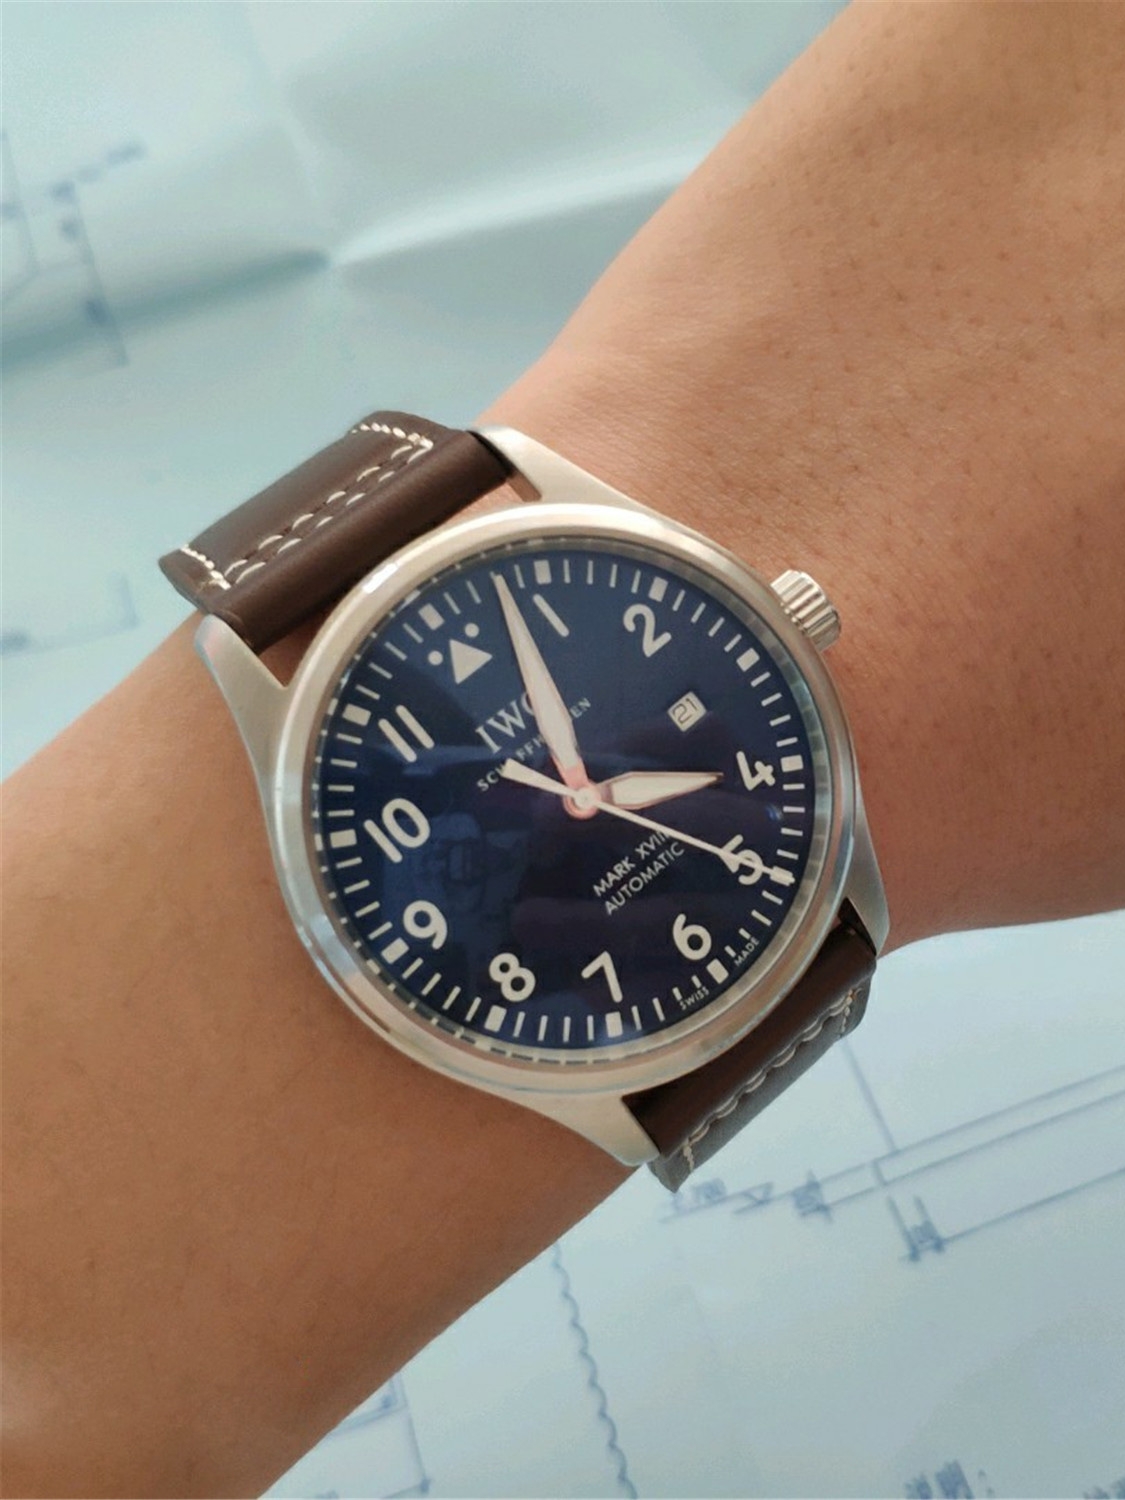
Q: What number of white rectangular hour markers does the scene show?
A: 12